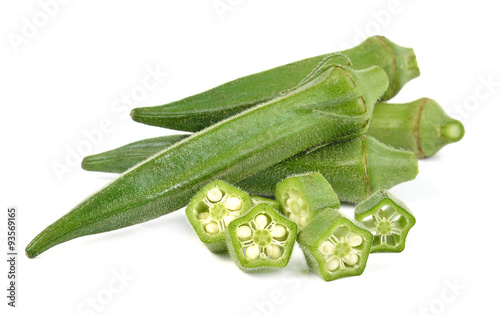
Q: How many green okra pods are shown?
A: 4